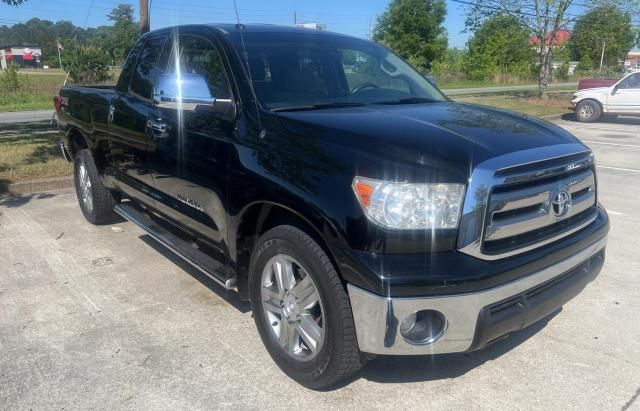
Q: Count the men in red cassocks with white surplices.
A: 0